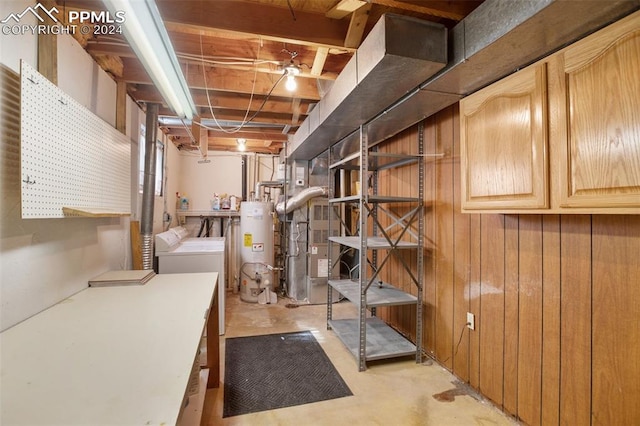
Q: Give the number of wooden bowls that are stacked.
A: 0